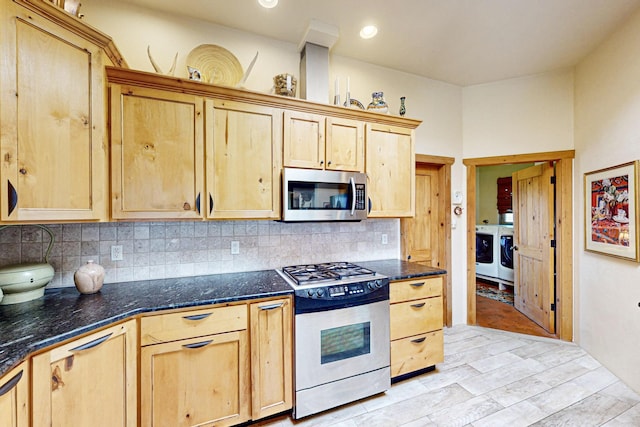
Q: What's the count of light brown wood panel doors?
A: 2